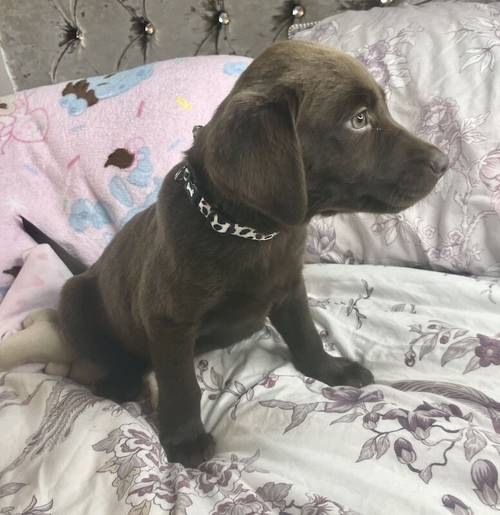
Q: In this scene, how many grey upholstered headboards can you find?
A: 1